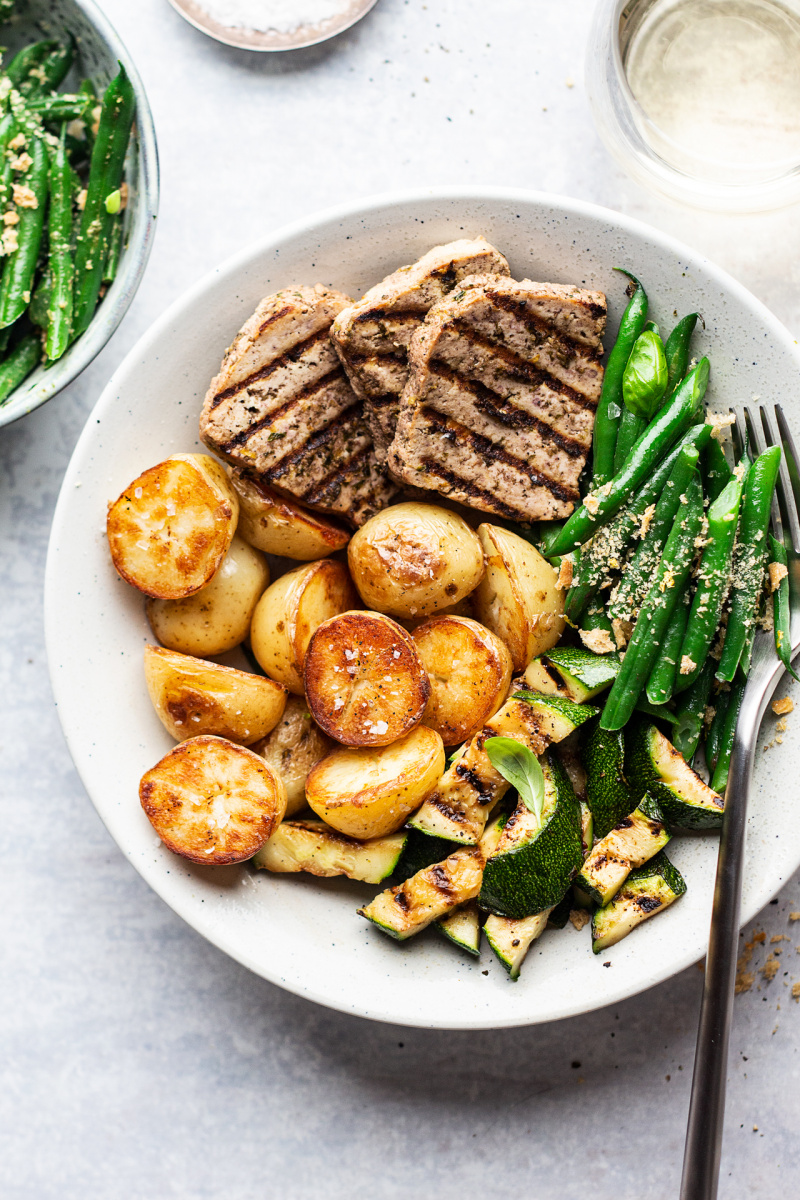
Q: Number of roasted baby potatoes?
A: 12